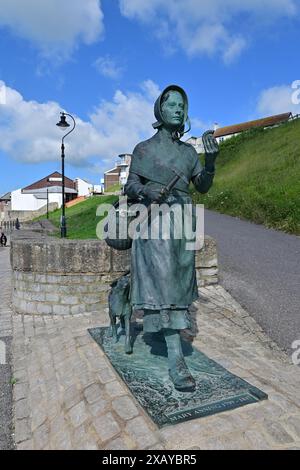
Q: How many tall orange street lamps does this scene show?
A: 0